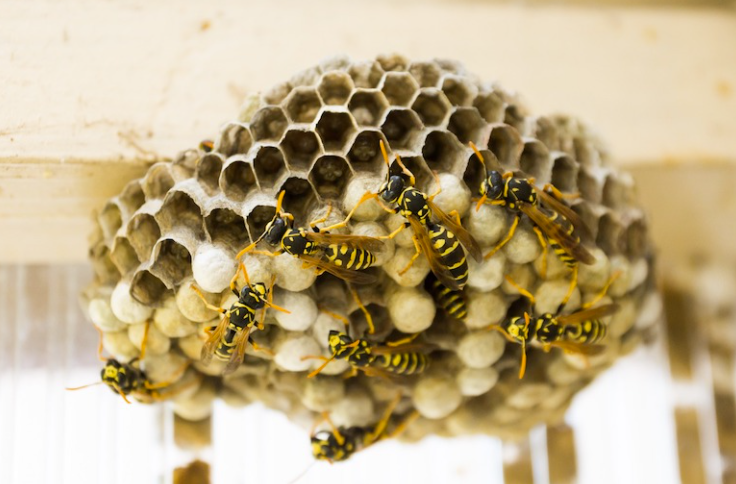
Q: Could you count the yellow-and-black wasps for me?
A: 9